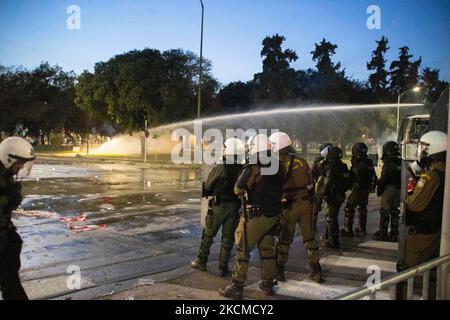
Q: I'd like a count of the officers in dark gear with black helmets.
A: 4